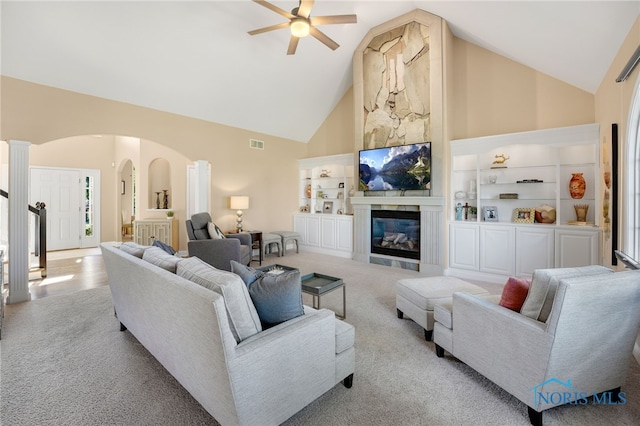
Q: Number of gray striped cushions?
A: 3